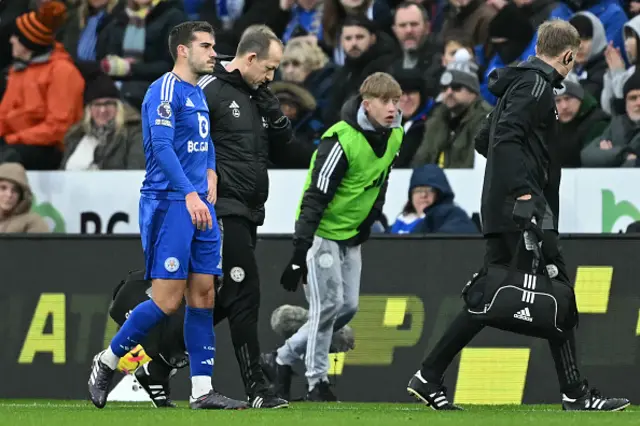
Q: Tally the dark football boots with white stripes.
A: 5